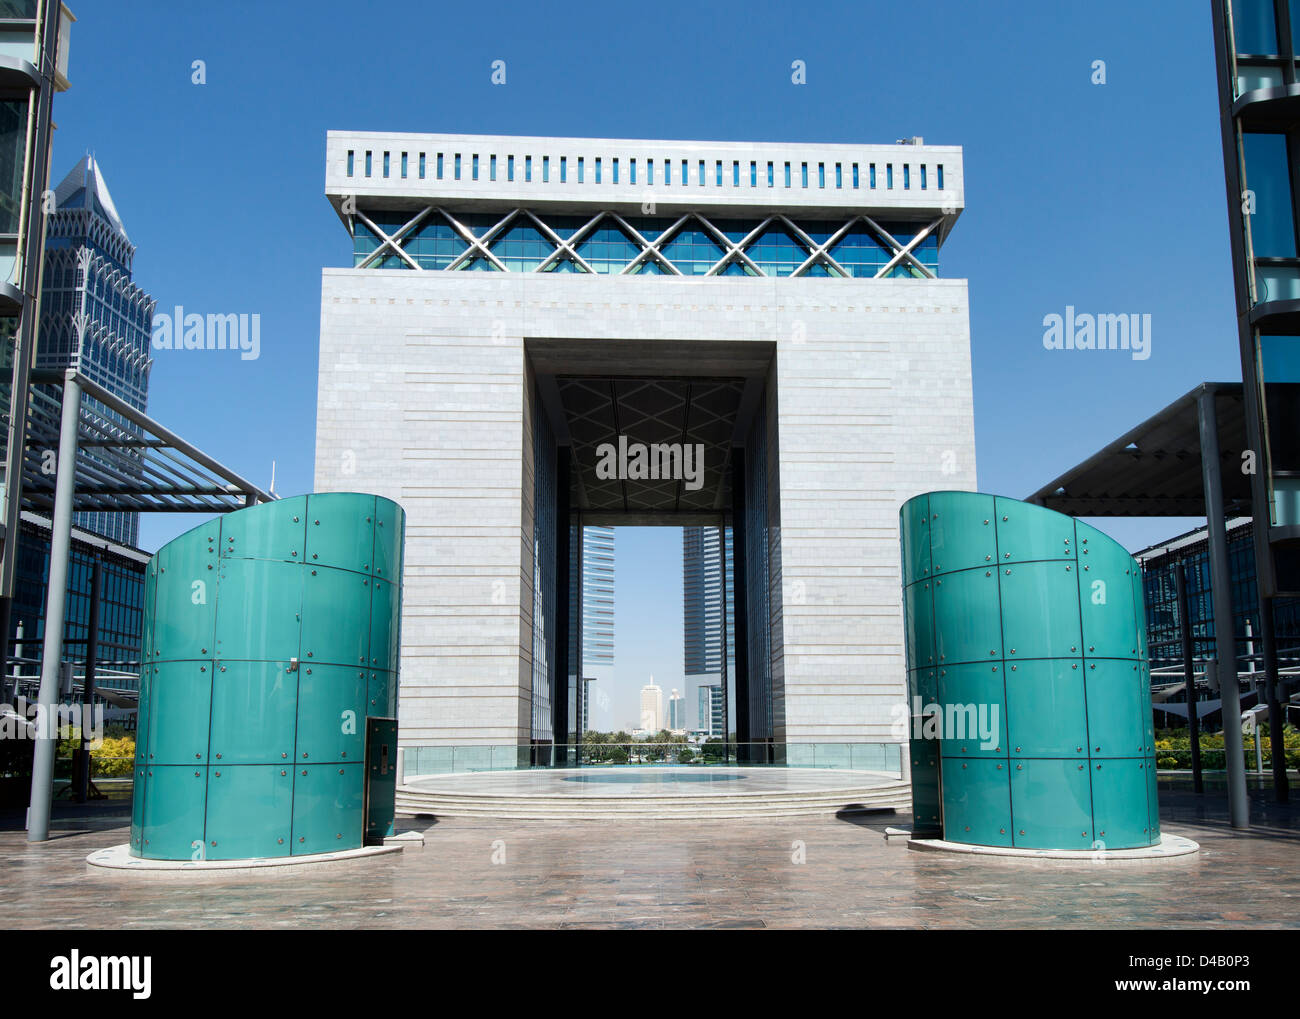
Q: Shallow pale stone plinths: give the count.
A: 2